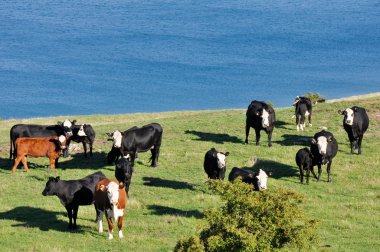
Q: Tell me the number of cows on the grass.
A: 14